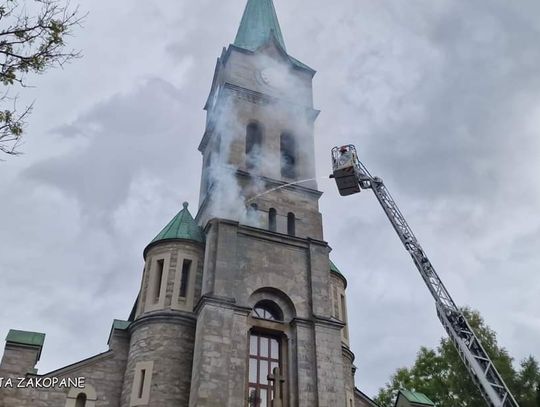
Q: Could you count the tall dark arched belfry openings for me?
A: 2